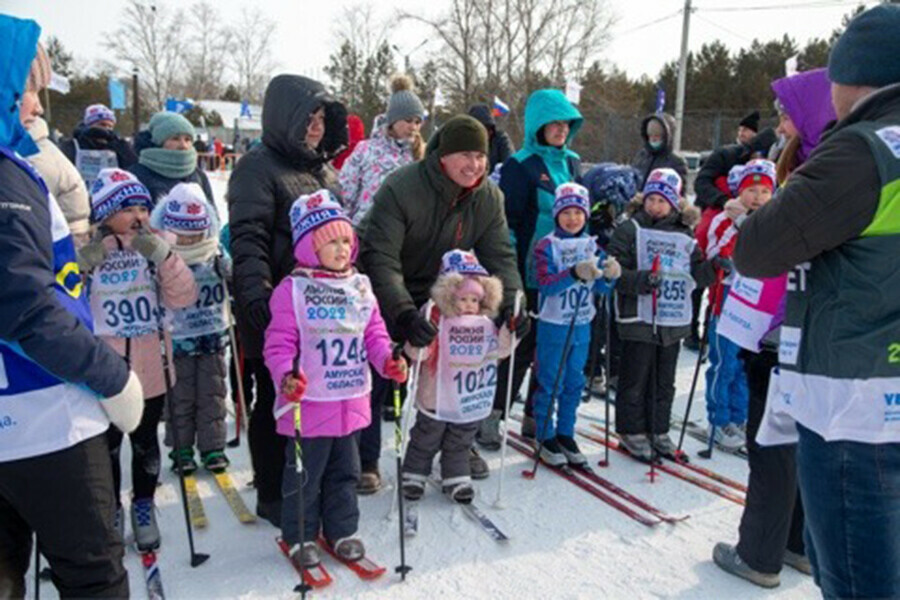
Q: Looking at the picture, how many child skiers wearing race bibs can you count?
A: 6